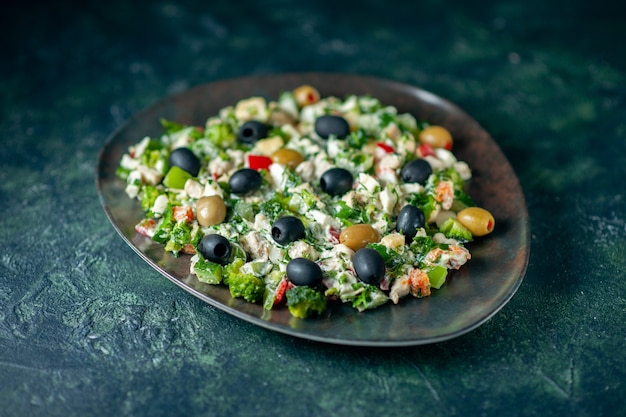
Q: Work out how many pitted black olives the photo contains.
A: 11